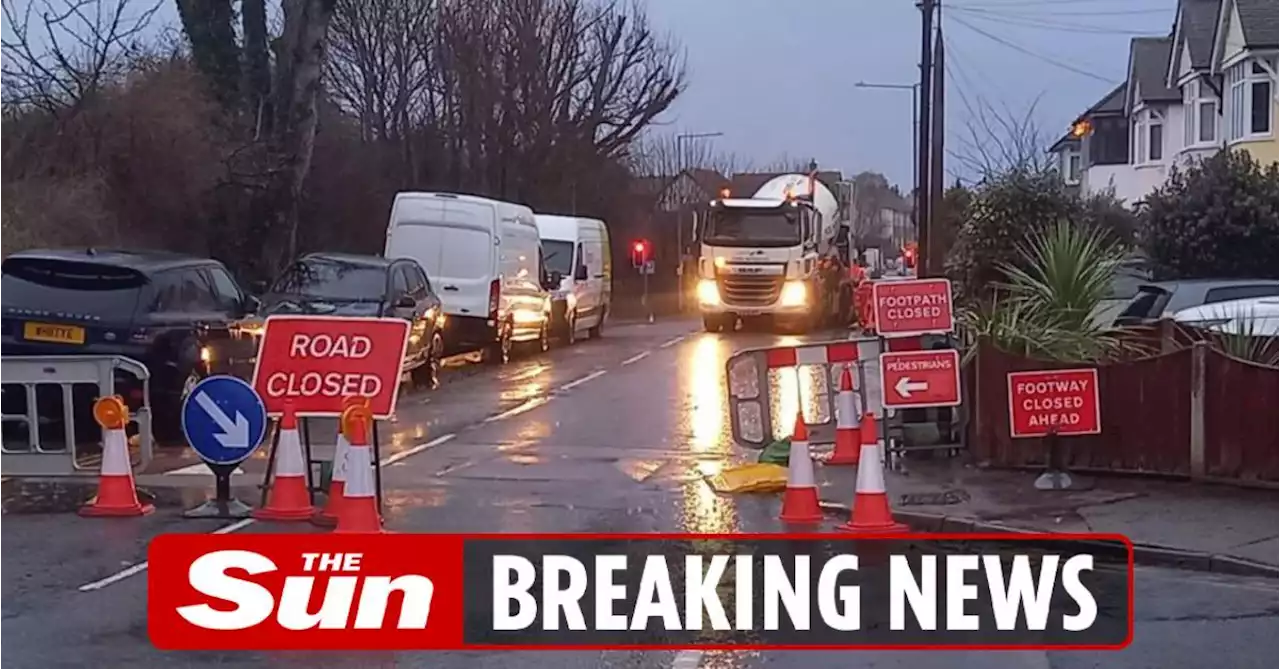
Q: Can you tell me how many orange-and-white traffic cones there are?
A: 7